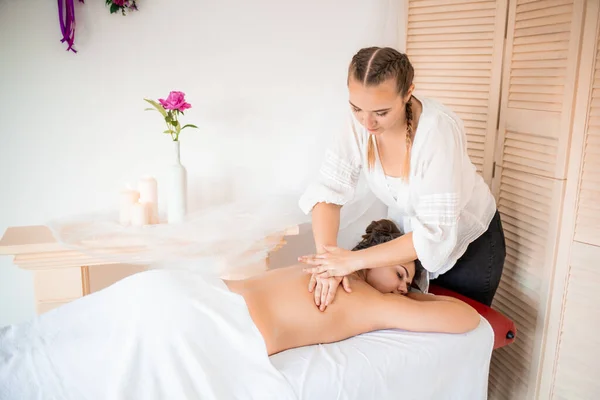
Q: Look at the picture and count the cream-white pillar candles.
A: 3